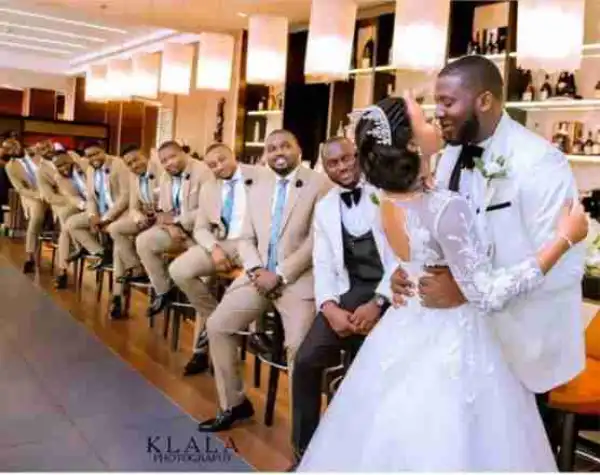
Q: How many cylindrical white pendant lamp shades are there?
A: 9